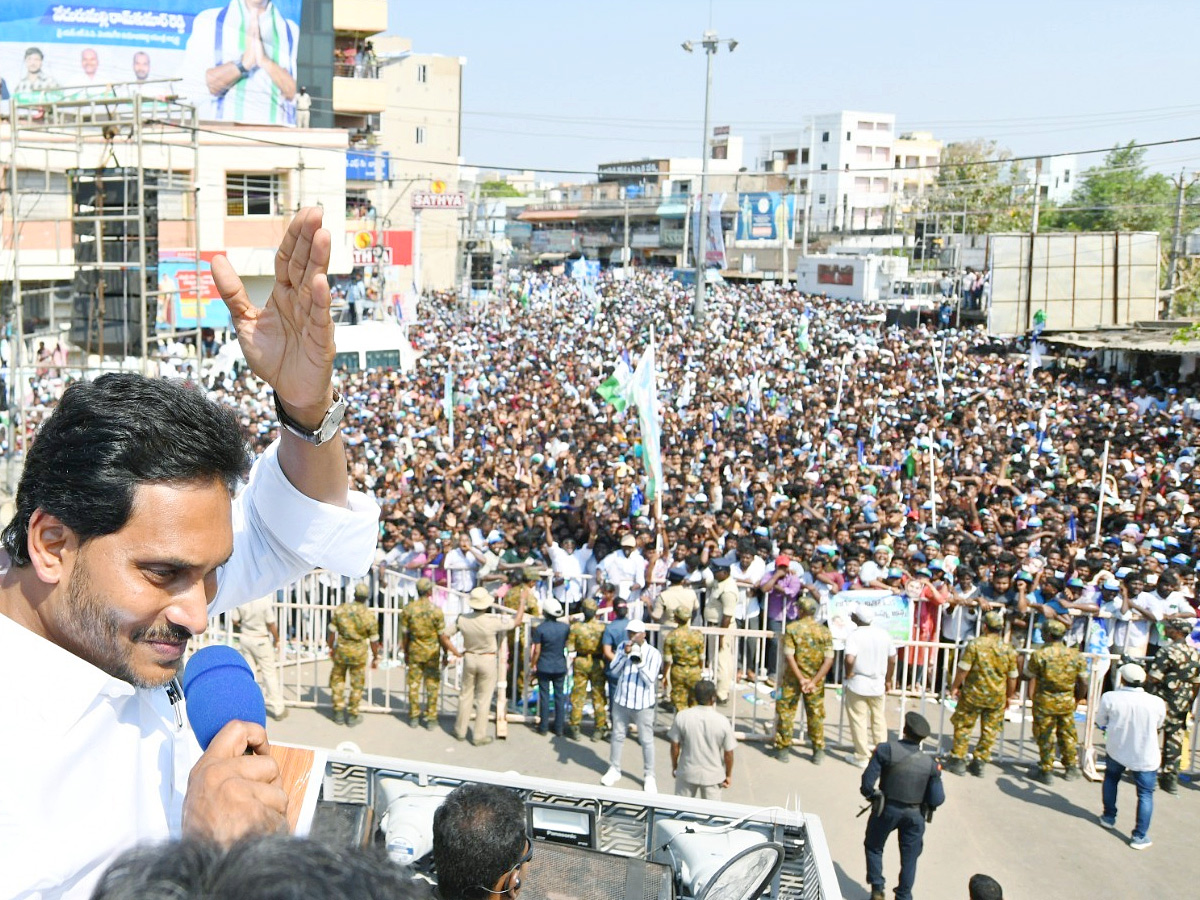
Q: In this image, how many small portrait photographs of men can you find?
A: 3